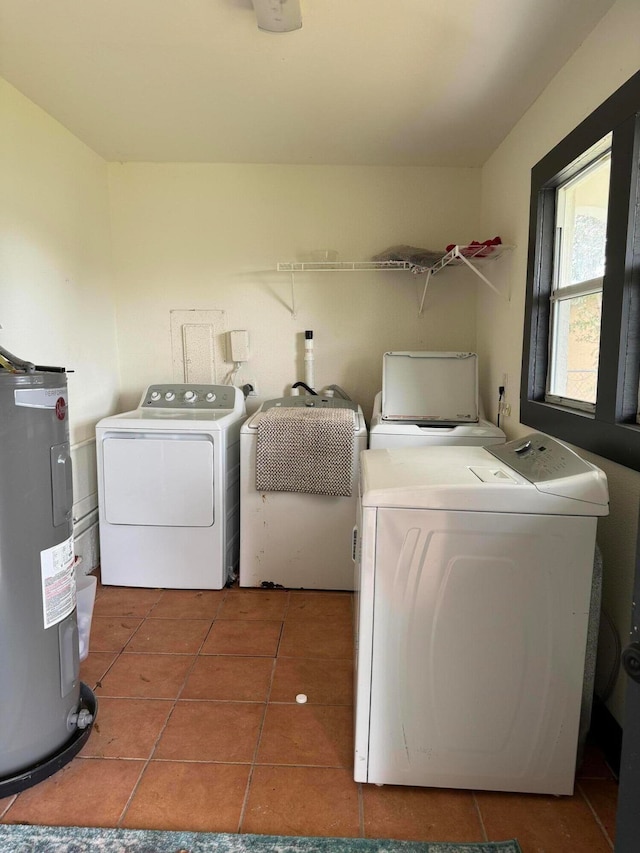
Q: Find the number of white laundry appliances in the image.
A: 4